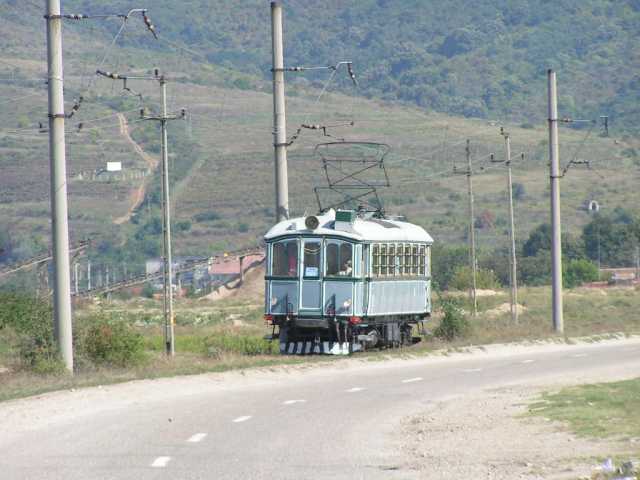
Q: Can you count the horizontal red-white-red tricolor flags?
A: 0